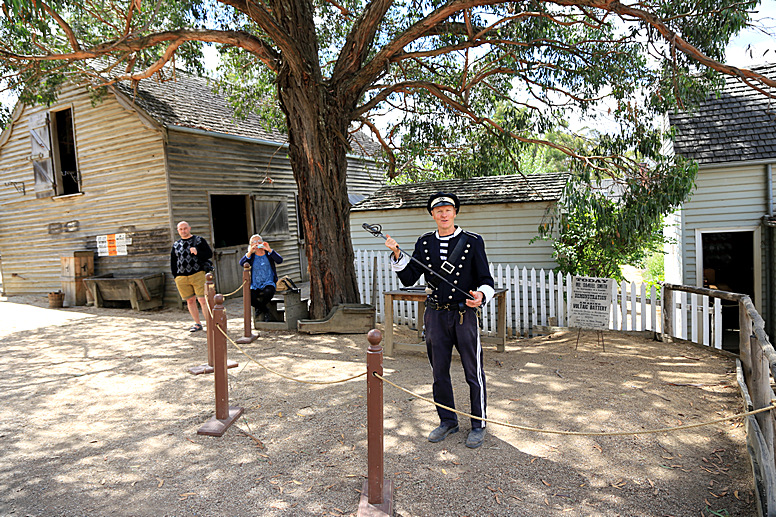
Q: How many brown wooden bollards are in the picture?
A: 4